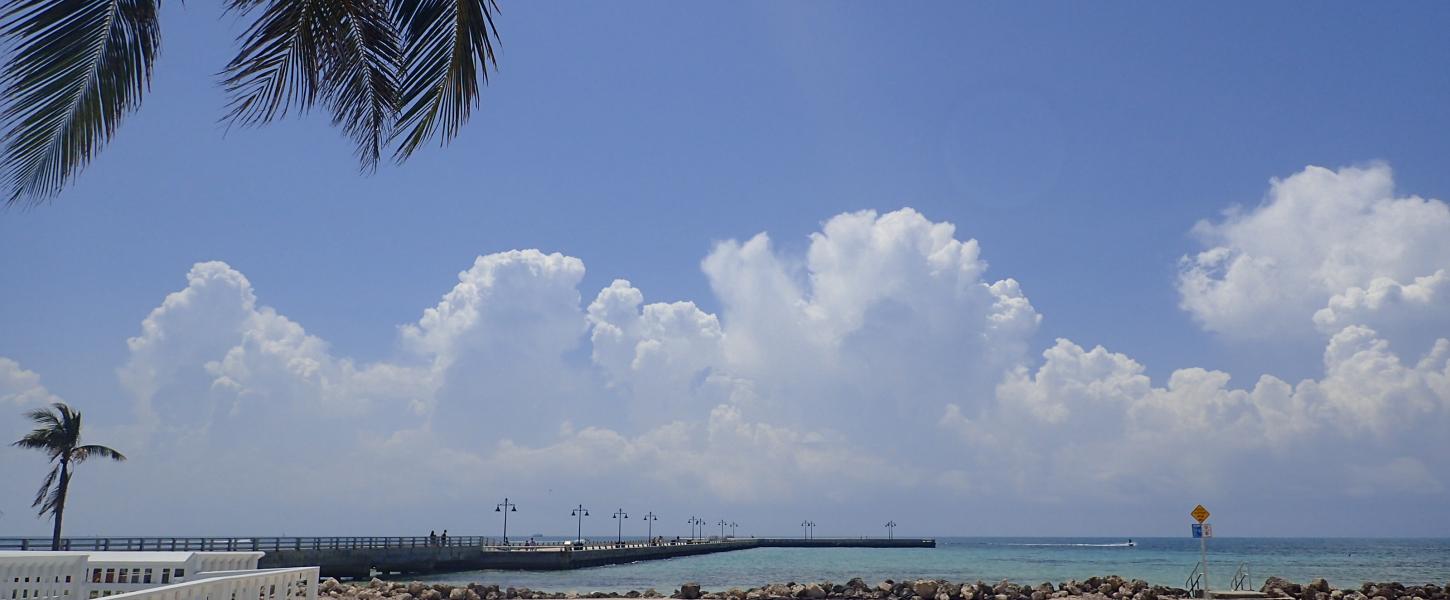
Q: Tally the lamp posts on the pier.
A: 12